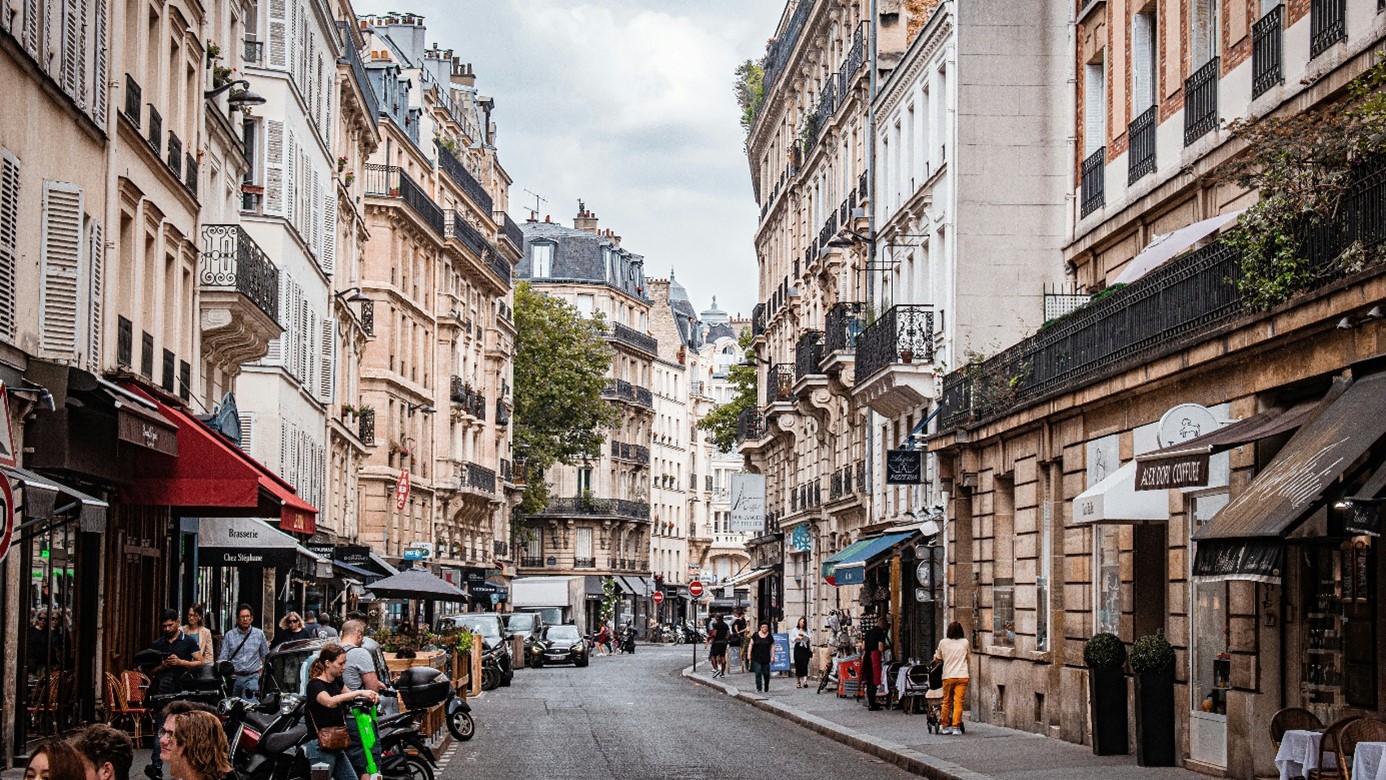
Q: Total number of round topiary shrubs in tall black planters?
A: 2